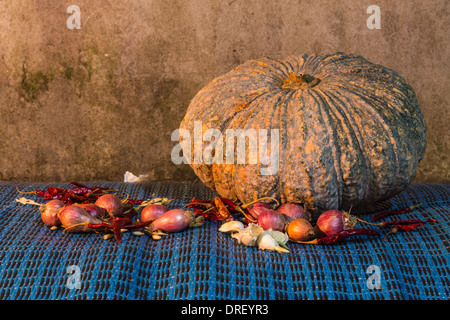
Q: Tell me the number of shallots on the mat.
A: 11